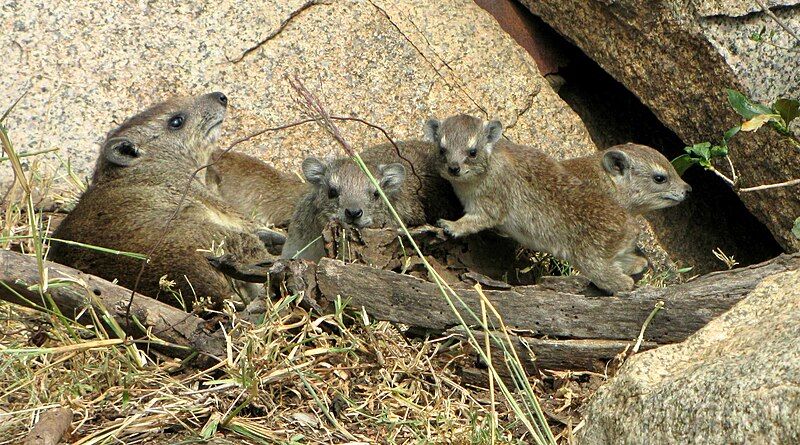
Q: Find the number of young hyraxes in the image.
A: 3